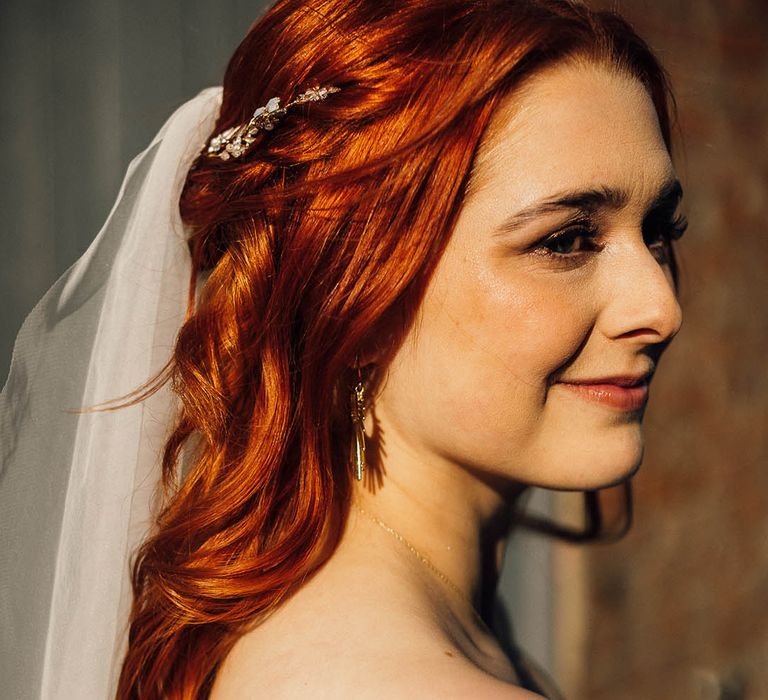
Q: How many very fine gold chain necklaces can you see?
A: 1